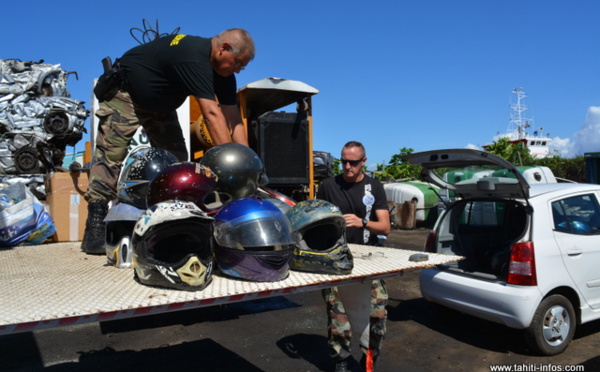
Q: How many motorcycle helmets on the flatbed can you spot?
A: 8